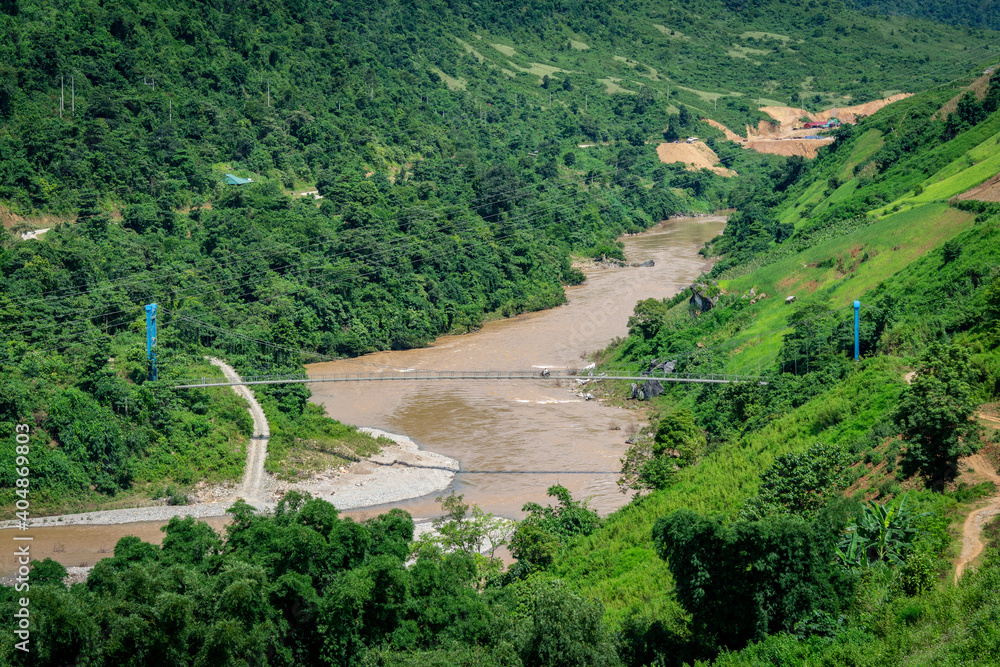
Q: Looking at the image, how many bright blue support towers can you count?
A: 2